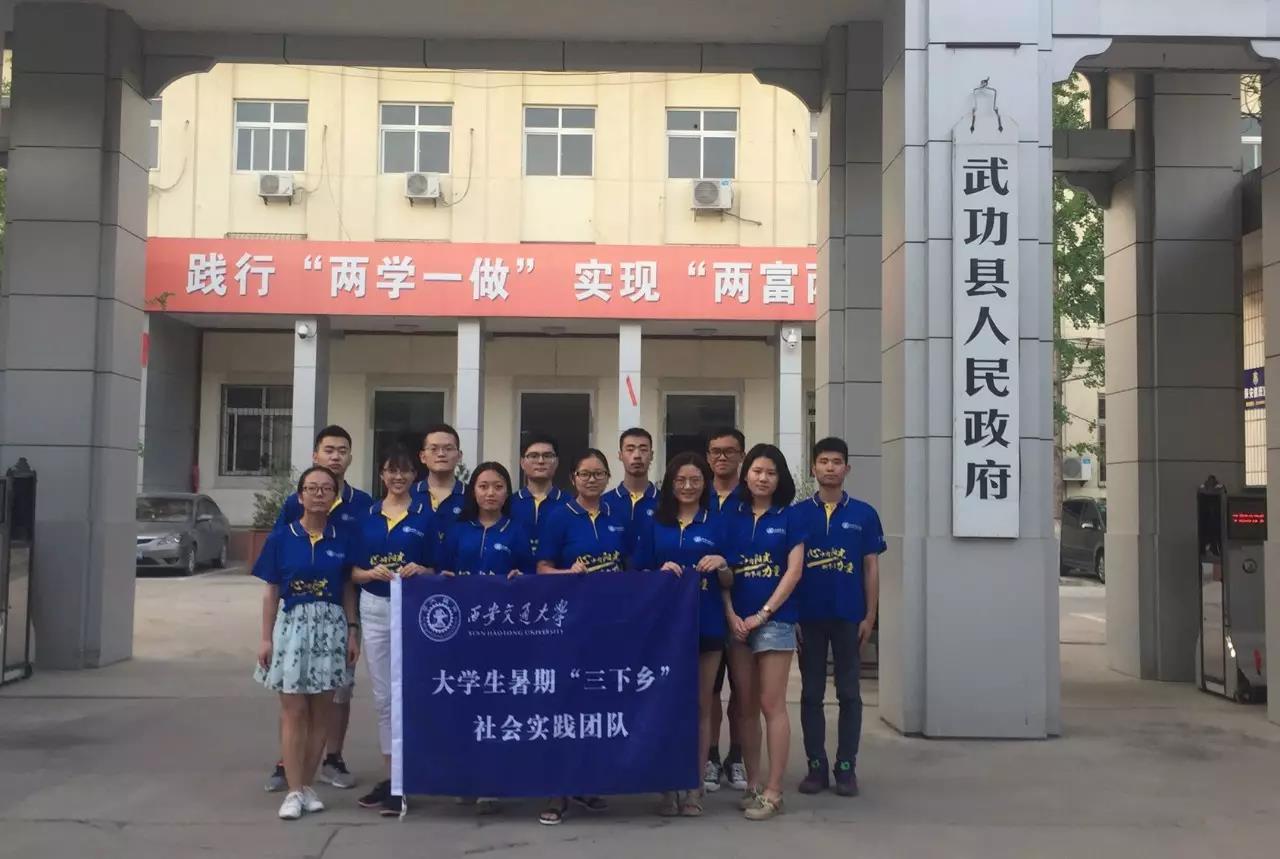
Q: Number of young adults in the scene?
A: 12